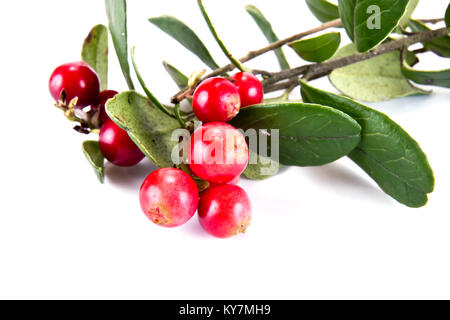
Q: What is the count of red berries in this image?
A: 8